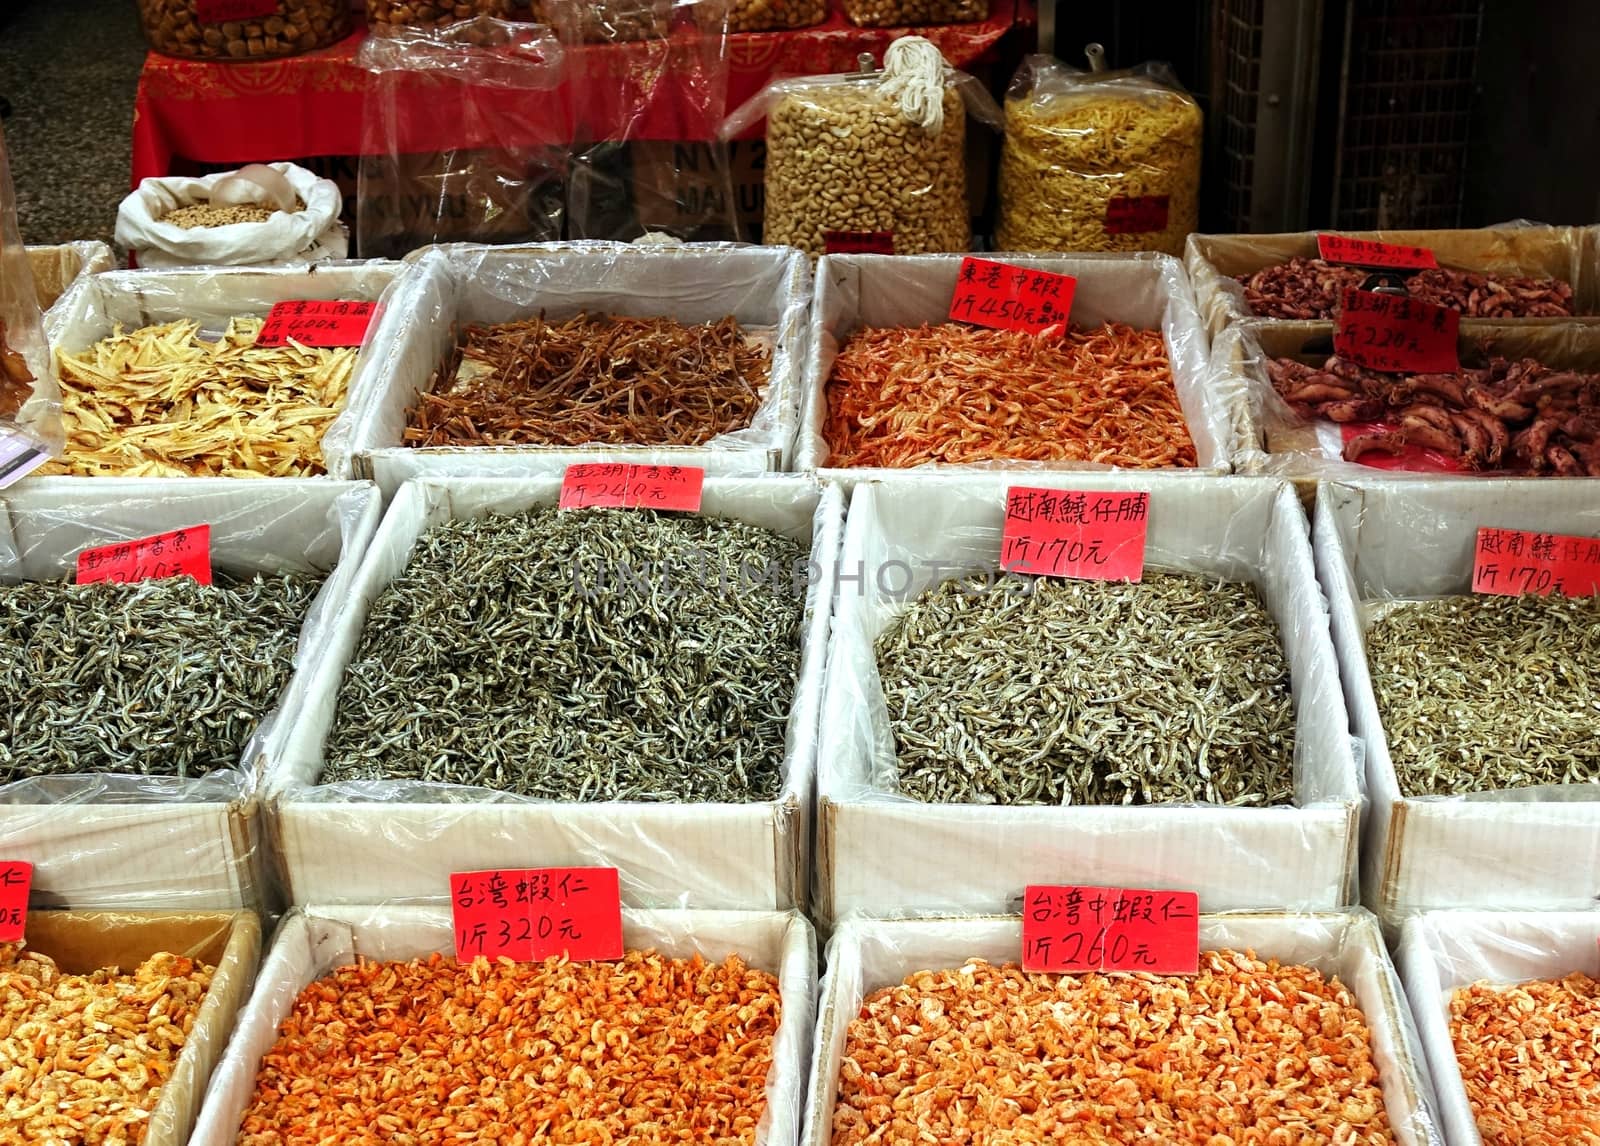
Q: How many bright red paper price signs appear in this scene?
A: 11